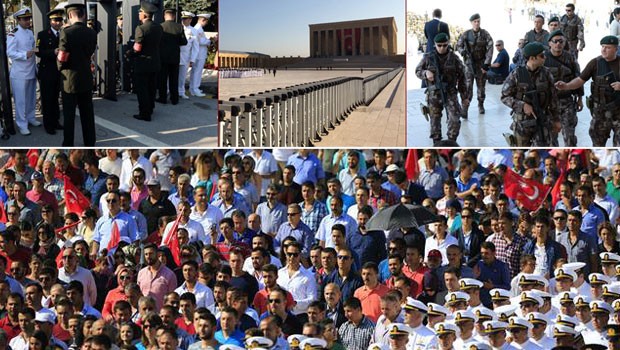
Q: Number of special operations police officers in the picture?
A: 8